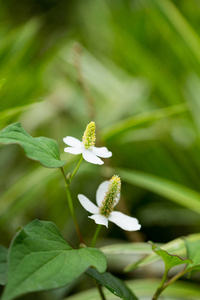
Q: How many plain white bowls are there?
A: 0